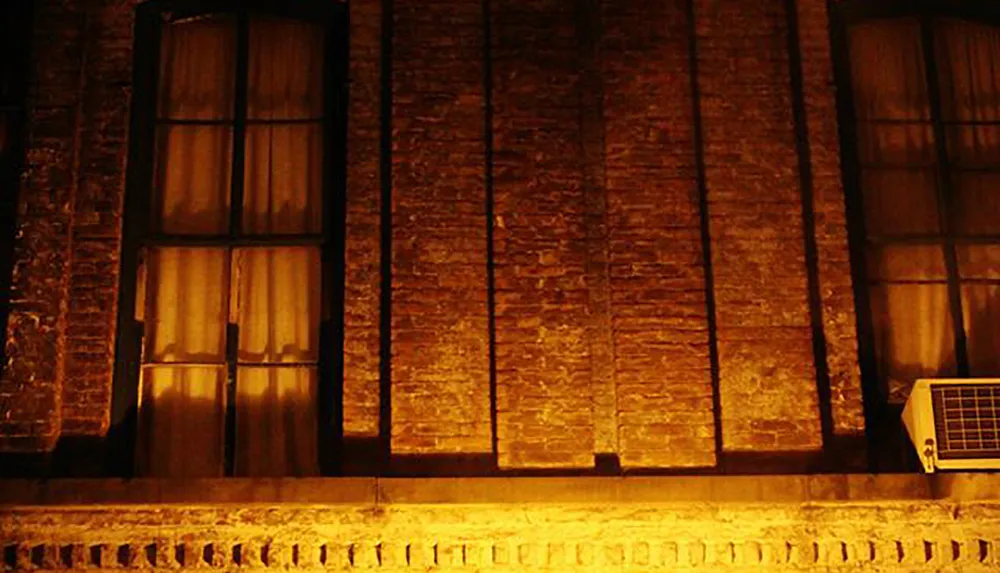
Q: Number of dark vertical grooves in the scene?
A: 4